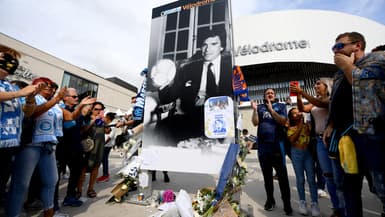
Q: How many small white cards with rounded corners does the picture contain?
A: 1